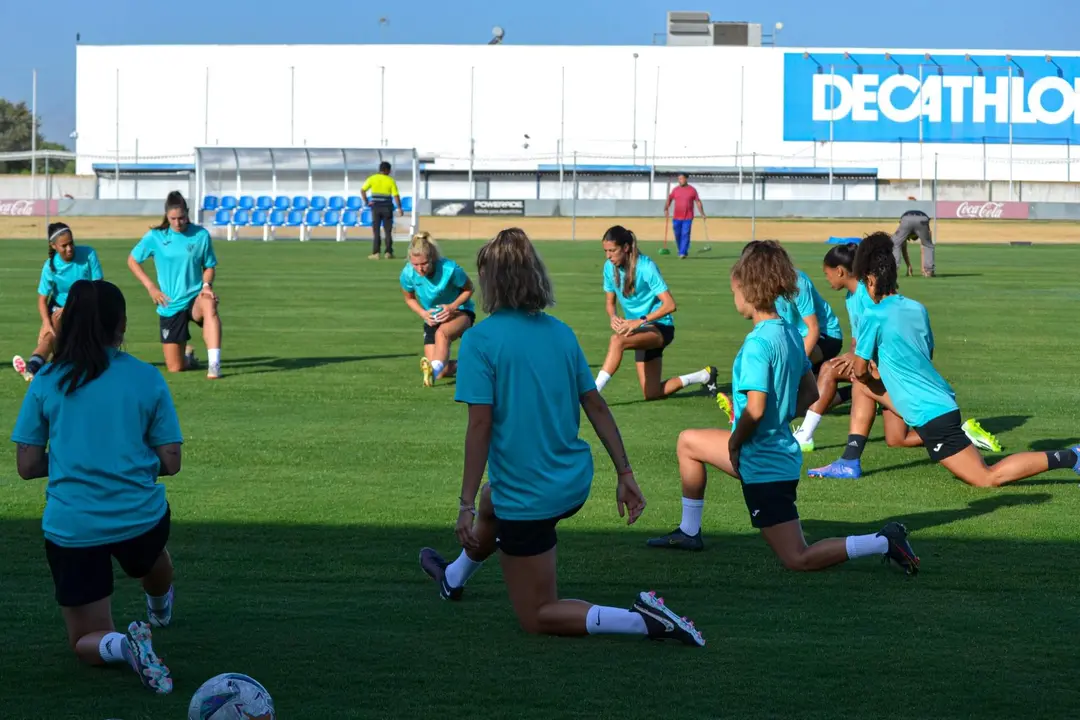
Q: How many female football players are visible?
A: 10